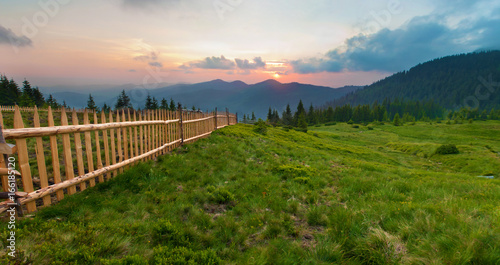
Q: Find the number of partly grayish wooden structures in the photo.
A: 1